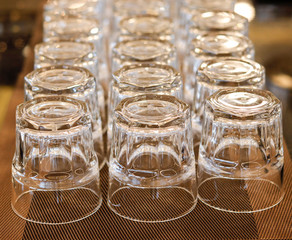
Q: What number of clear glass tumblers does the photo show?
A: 15